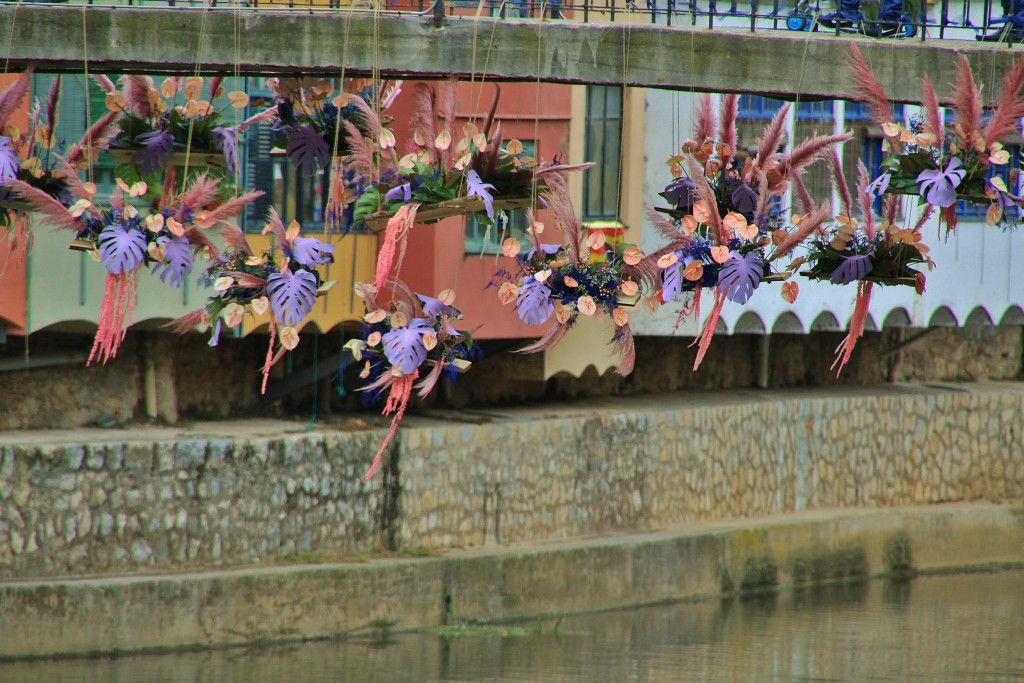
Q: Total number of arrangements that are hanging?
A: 12